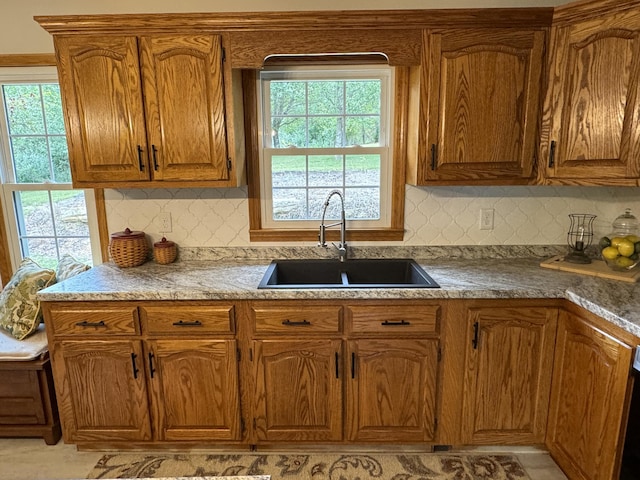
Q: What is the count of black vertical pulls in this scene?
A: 9